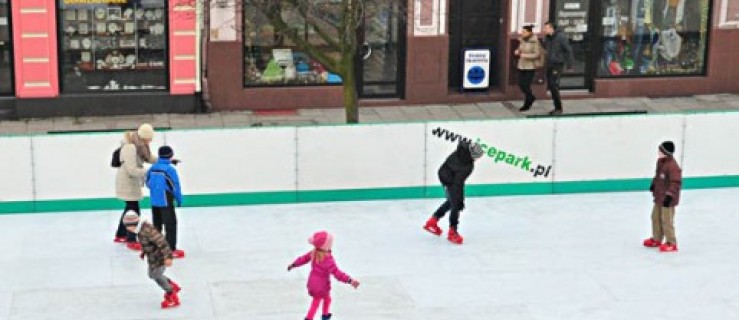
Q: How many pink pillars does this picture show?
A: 2